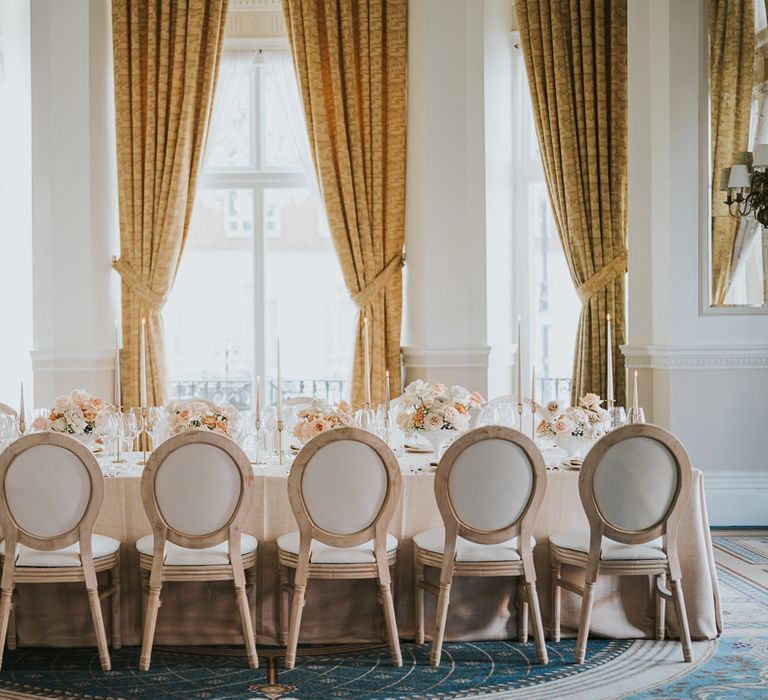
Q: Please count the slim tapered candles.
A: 11